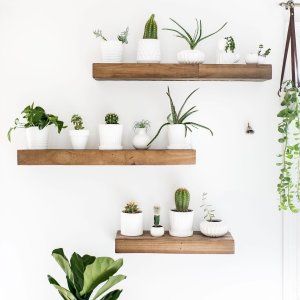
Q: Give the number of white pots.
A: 14